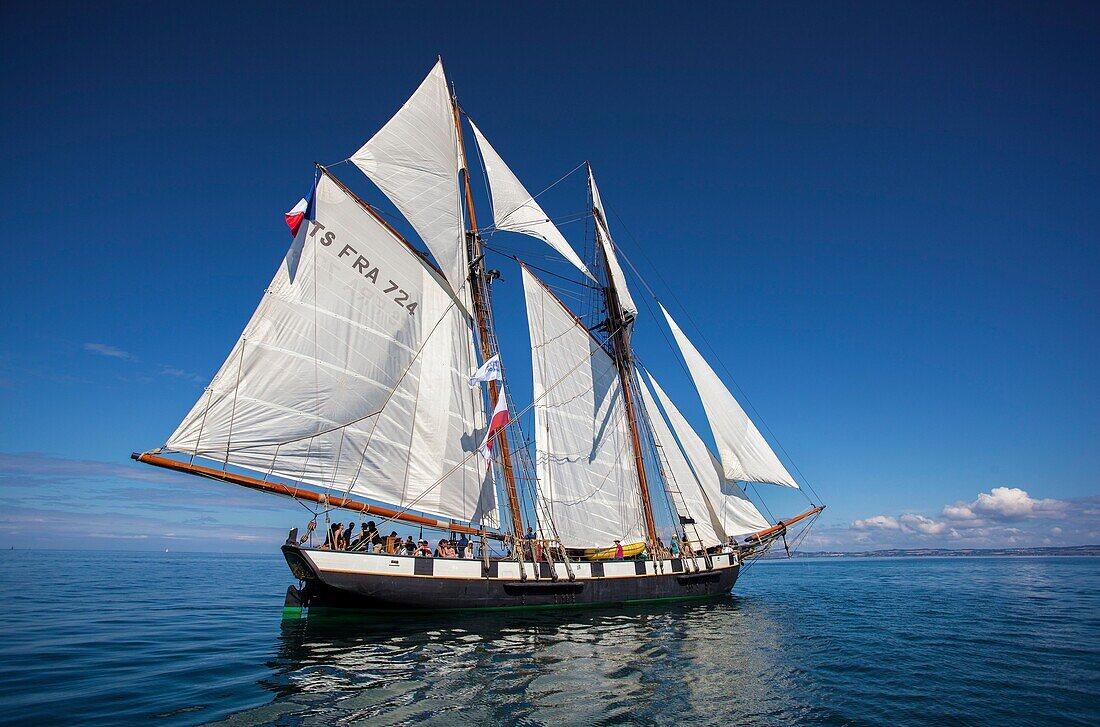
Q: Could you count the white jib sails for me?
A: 3